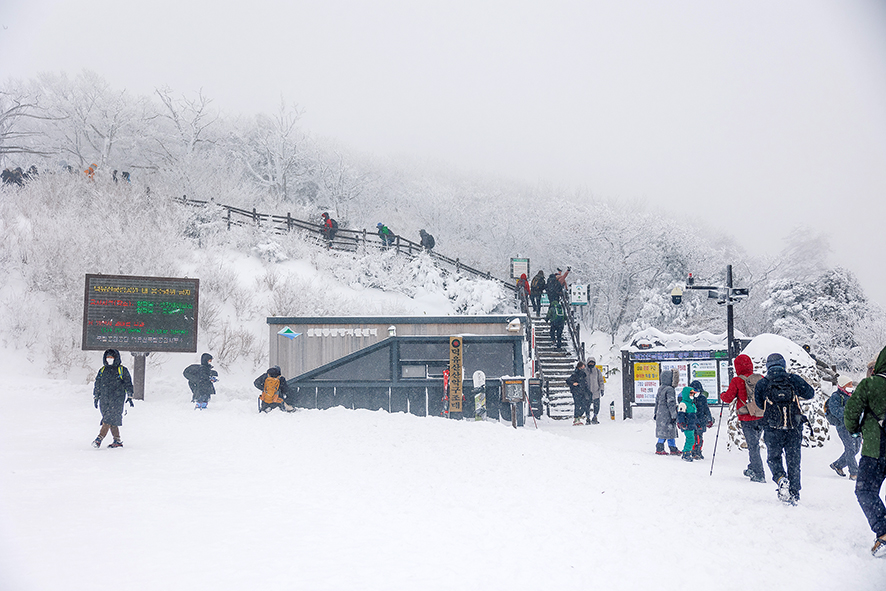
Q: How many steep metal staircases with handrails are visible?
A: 1